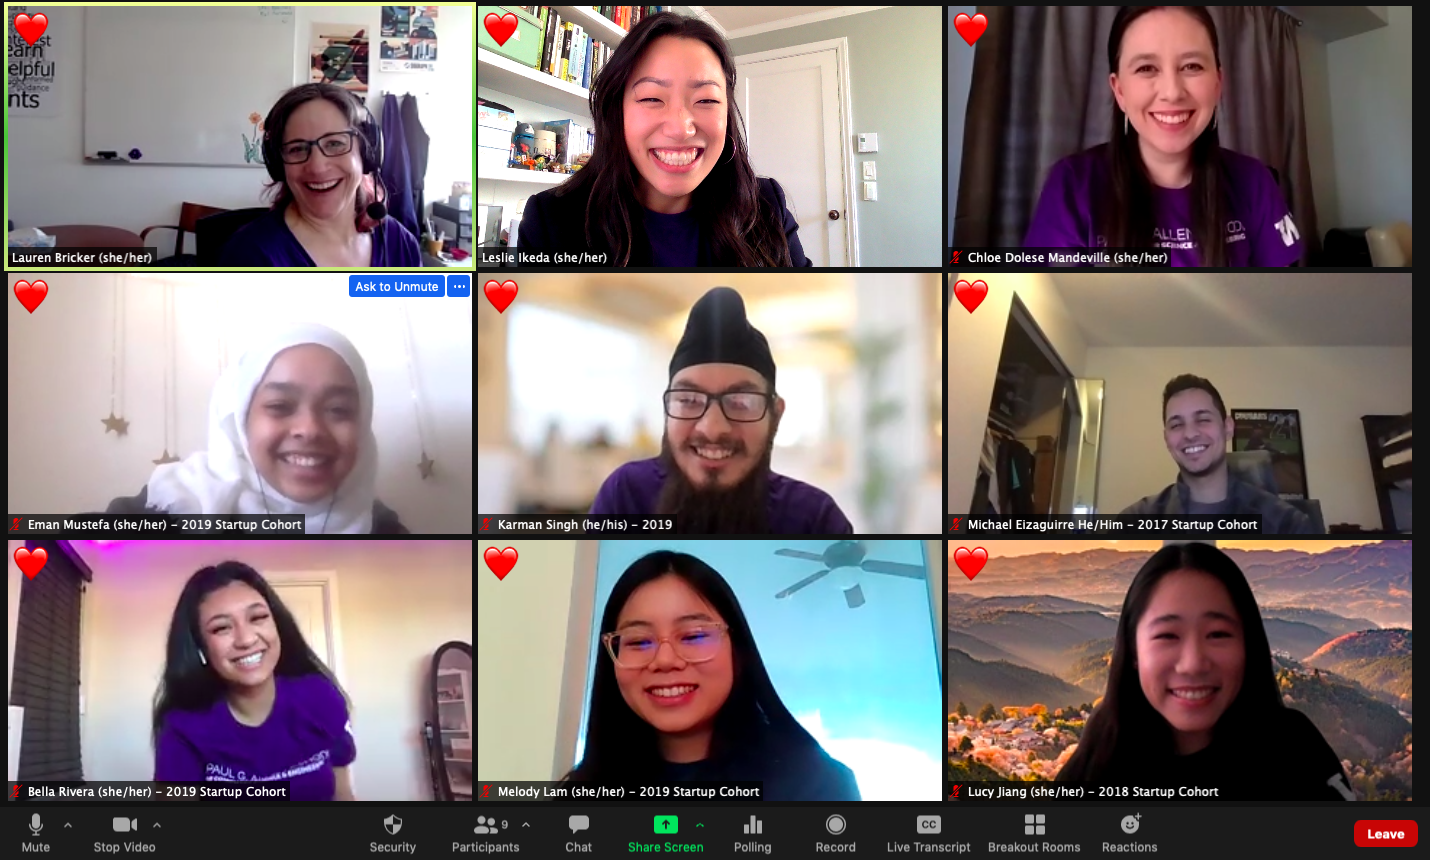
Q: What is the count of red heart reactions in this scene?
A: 9